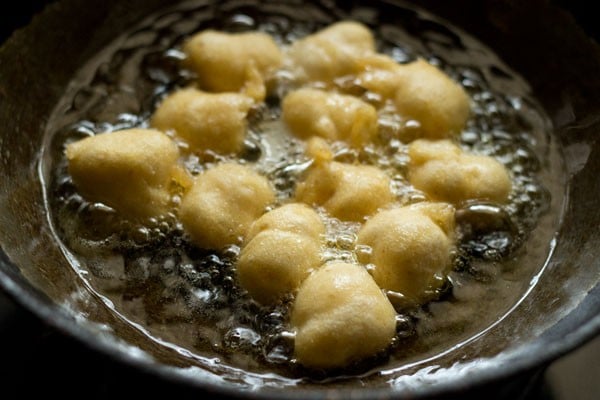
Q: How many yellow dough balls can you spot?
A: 12